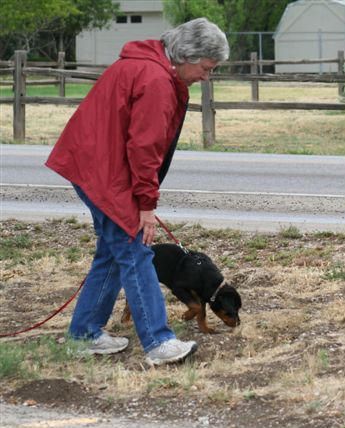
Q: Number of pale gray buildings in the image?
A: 2